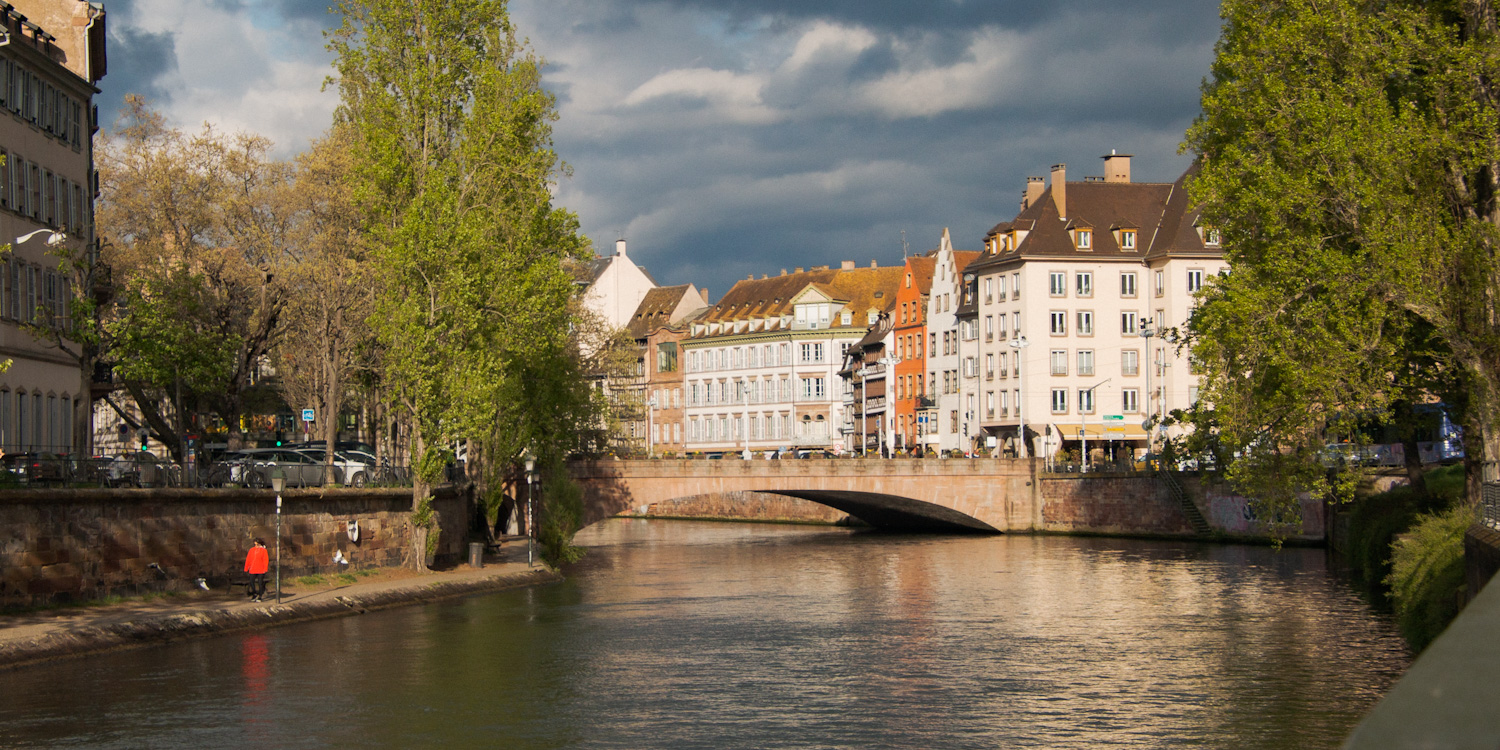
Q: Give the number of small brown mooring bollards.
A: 0